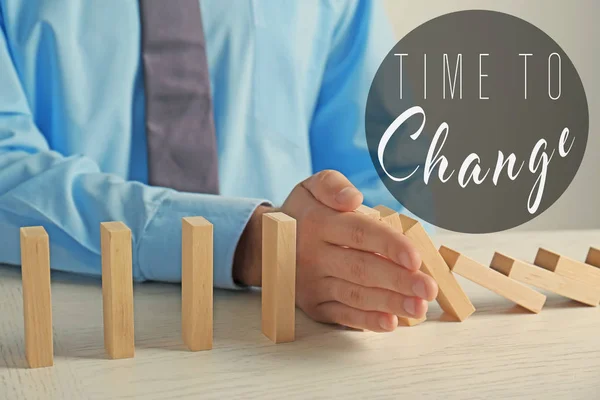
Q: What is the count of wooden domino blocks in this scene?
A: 11